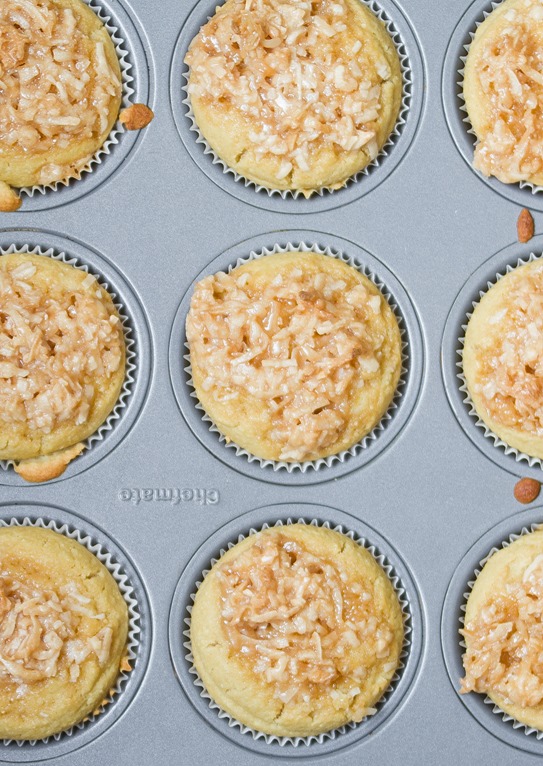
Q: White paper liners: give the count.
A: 9